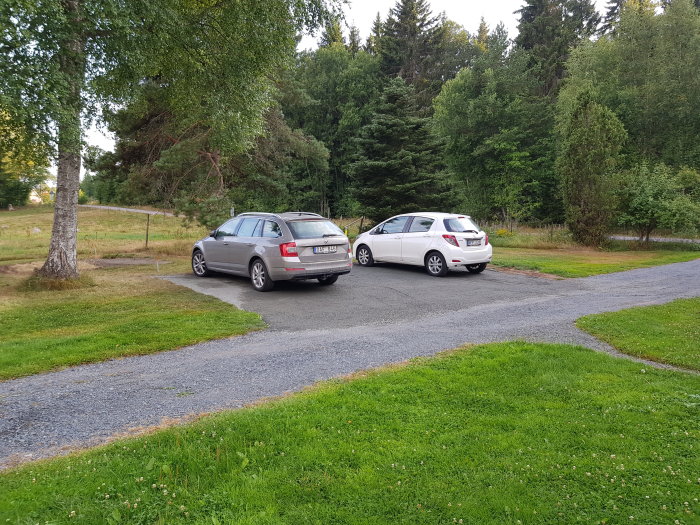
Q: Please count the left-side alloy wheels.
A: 4